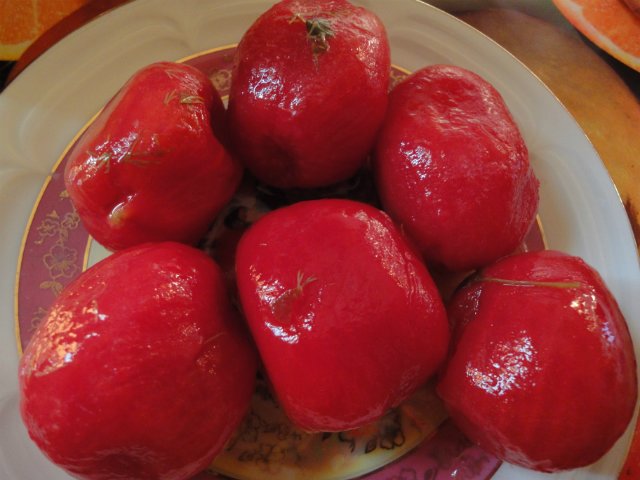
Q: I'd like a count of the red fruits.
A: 6